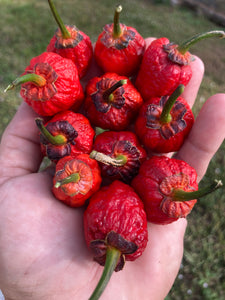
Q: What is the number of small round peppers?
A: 11